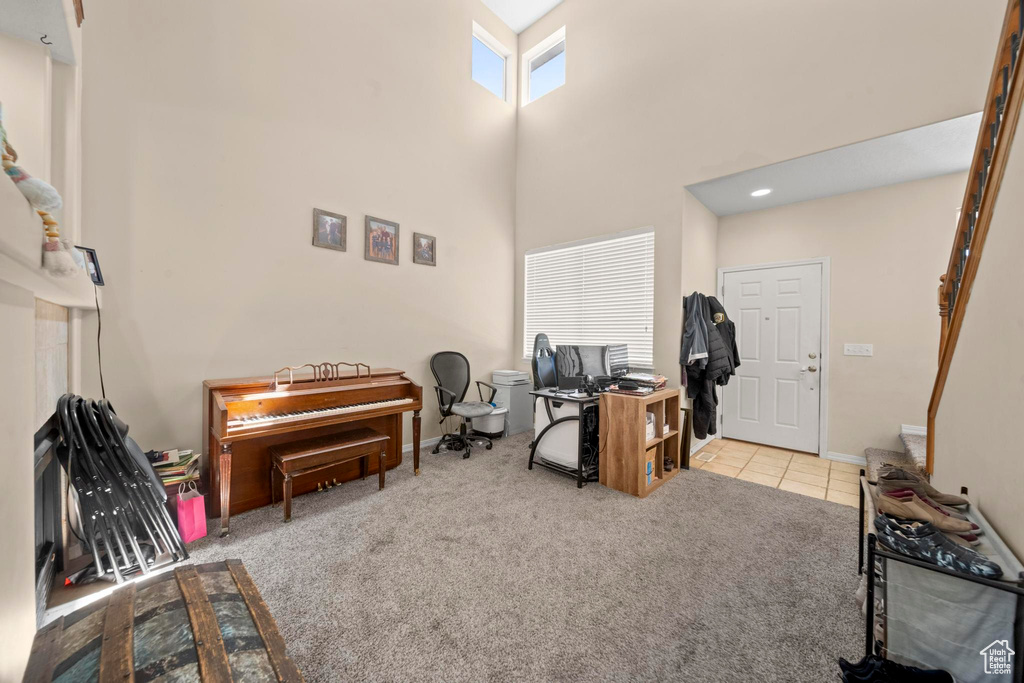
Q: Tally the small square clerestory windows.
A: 2